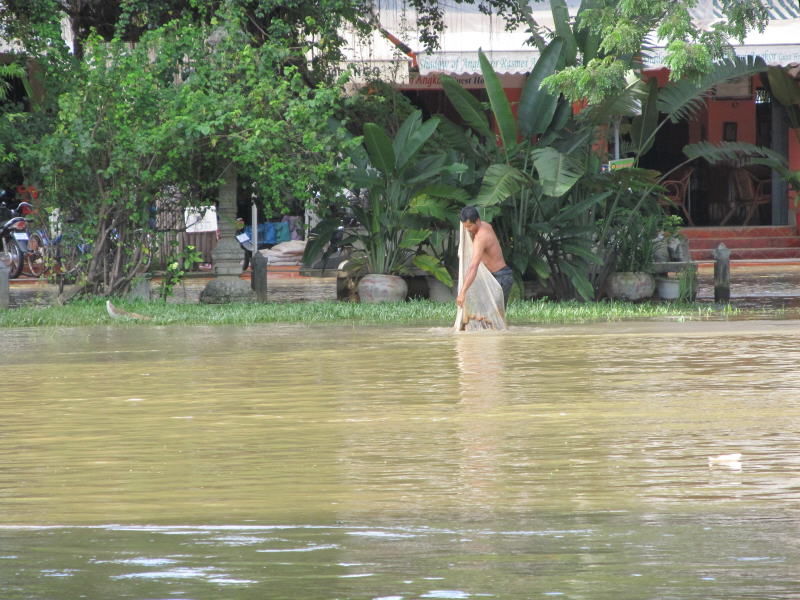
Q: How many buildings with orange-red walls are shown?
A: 1